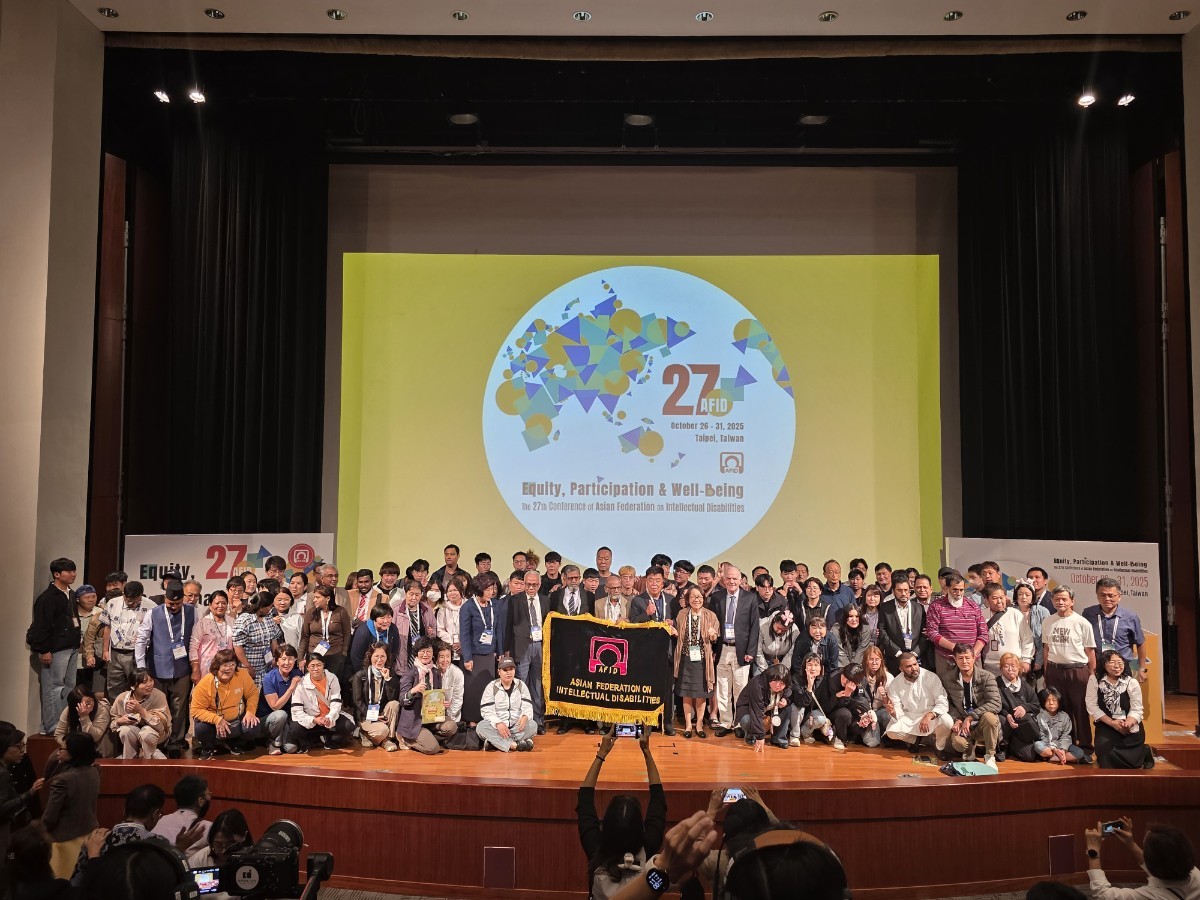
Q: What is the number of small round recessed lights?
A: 10